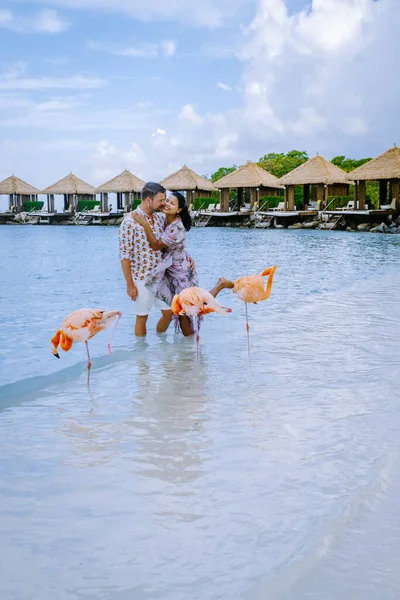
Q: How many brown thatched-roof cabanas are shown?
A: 7